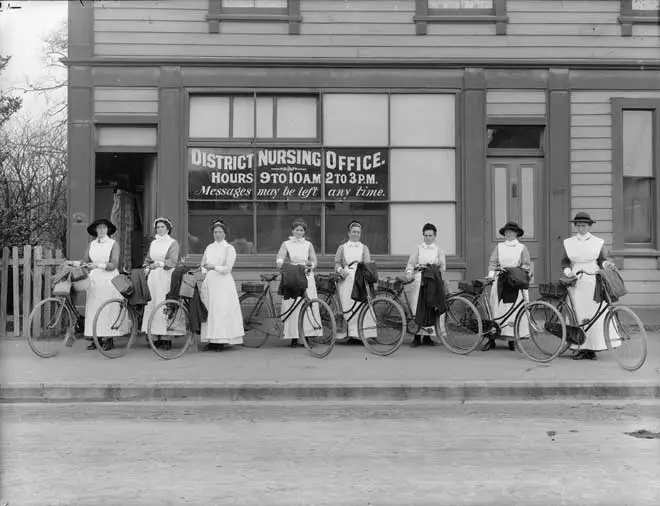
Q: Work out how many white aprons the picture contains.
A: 8